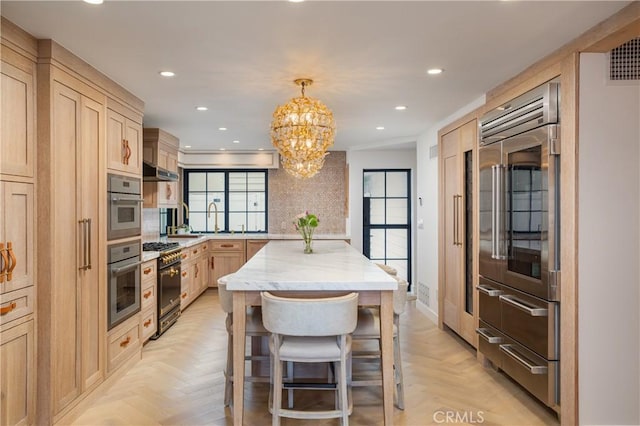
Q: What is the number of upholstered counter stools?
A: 4